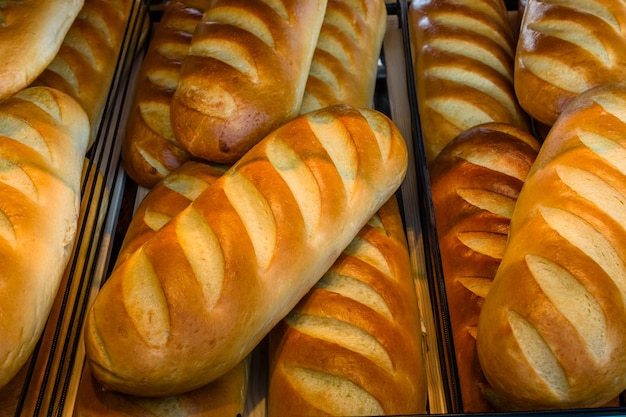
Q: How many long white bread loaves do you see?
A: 13